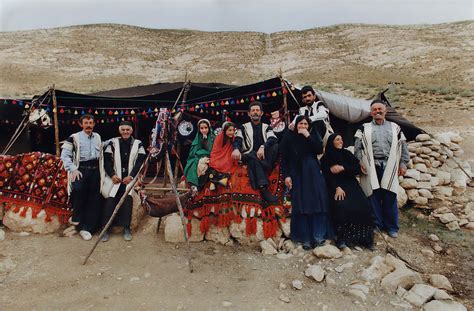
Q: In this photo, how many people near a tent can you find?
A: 9